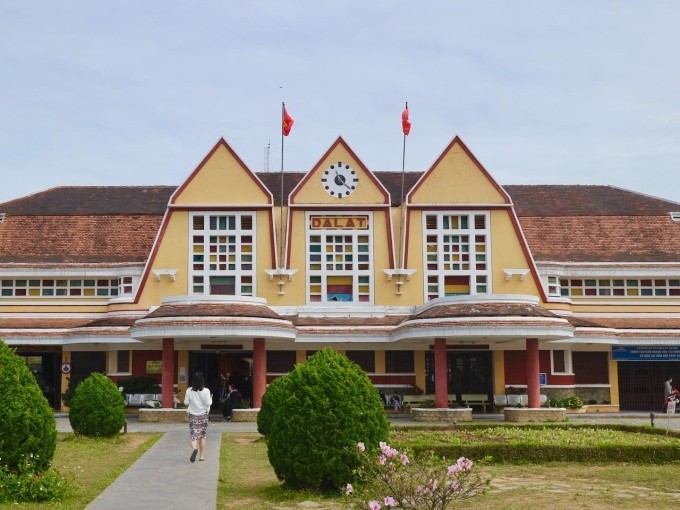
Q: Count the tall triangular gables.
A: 3